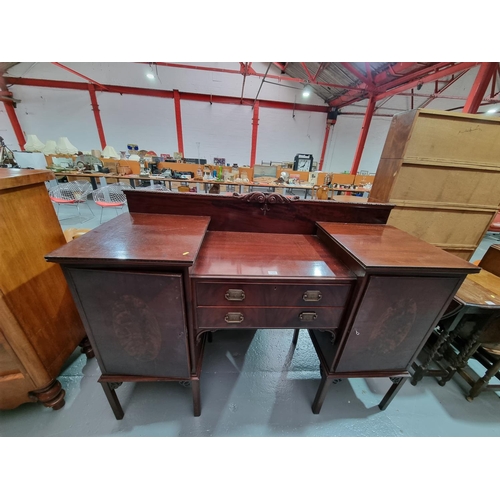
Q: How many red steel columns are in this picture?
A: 7